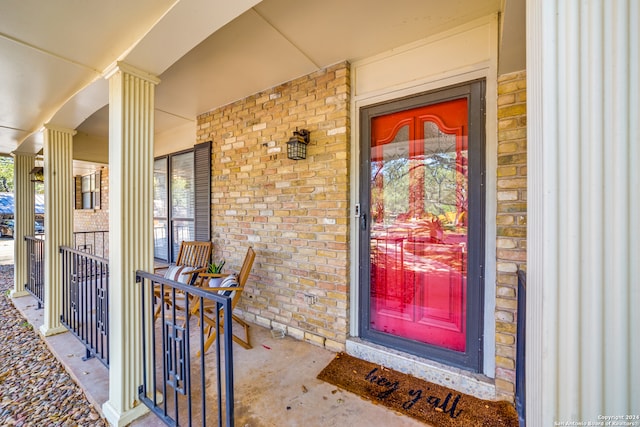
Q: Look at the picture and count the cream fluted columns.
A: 4